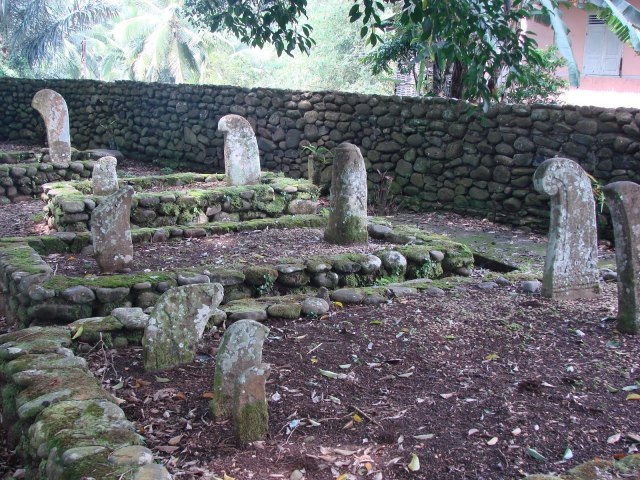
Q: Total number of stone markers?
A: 10